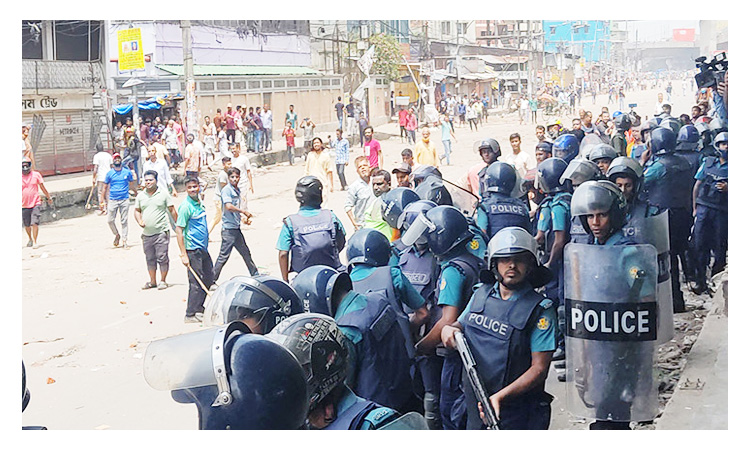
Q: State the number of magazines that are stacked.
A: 0